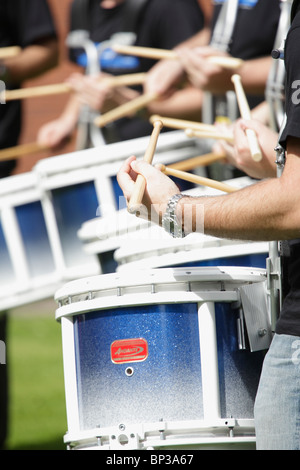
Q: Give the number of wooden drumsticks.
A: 11